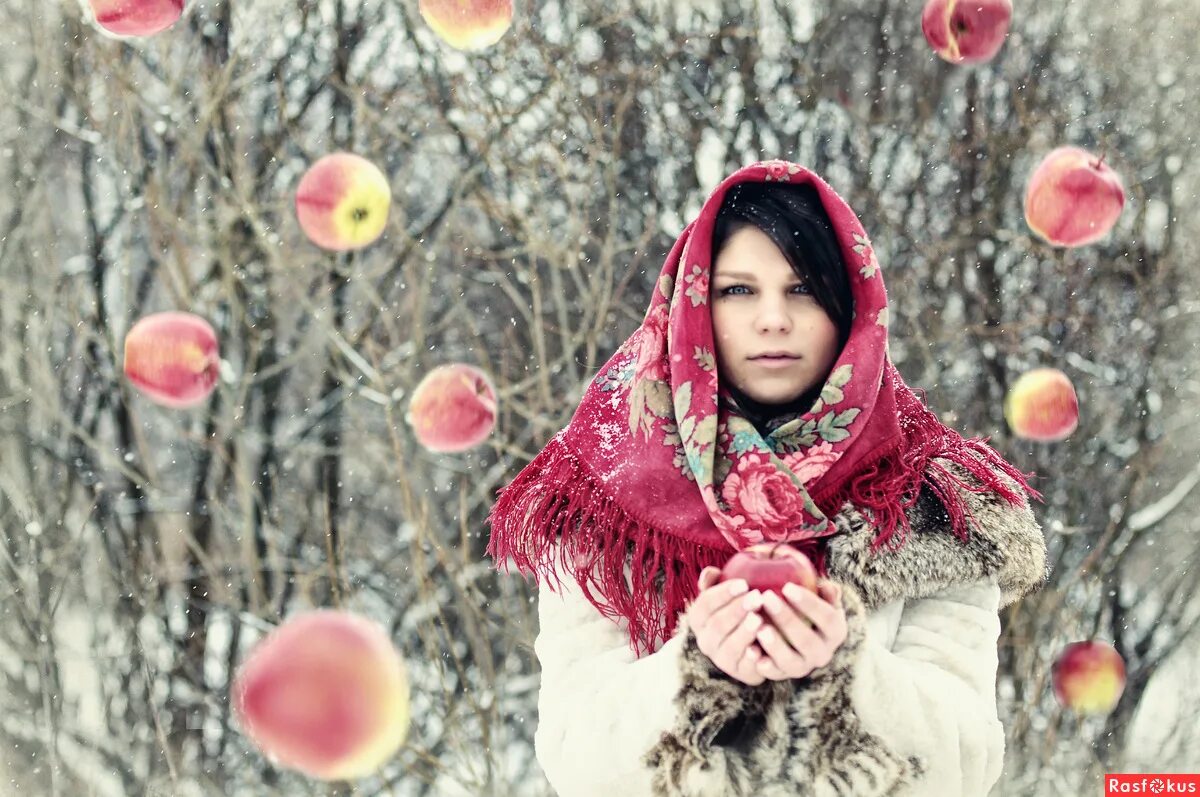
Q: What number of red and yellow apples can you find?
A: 11